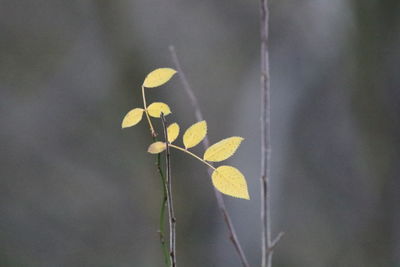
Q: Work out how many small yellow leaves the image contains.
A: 8